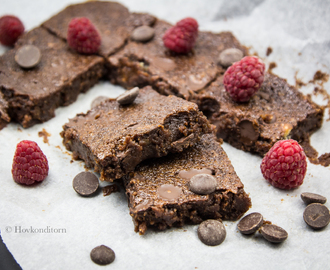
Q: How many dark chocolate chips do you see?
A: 13